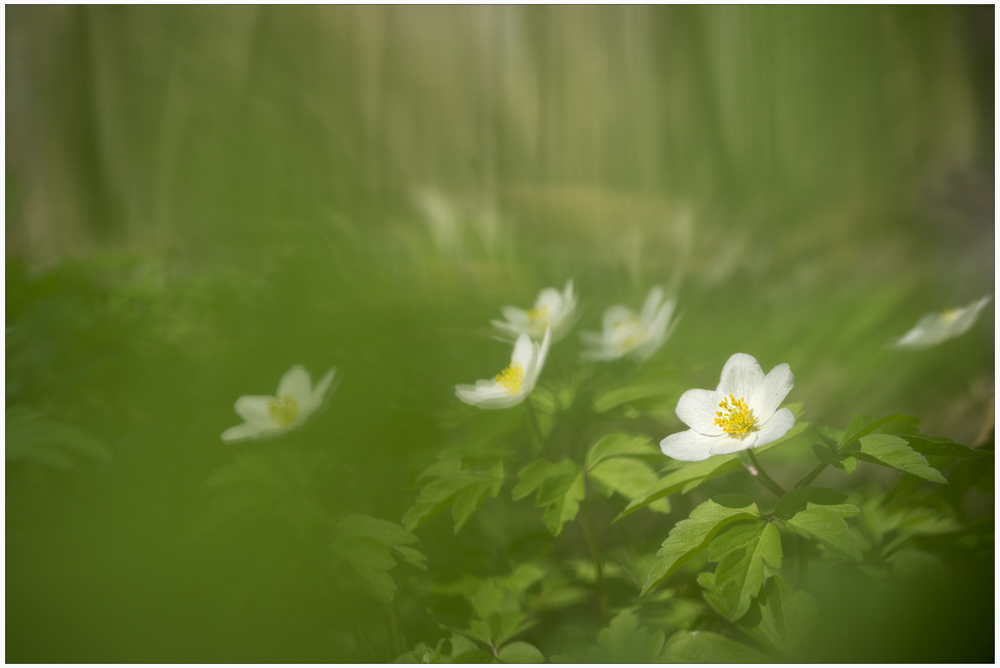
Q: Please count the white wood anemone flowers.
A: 6